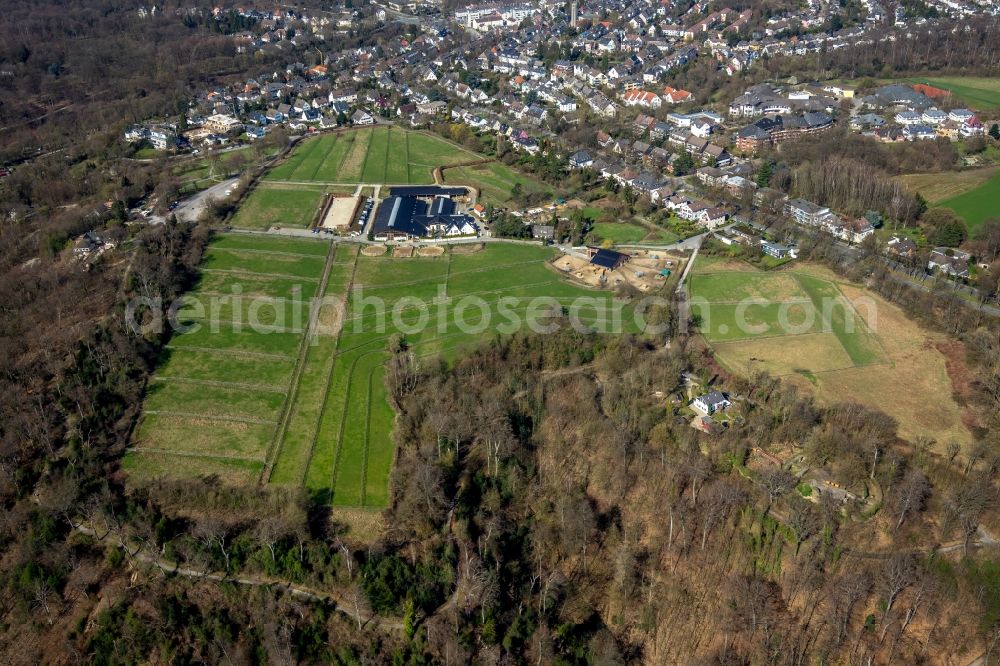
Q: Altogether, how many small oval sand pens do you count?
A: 2